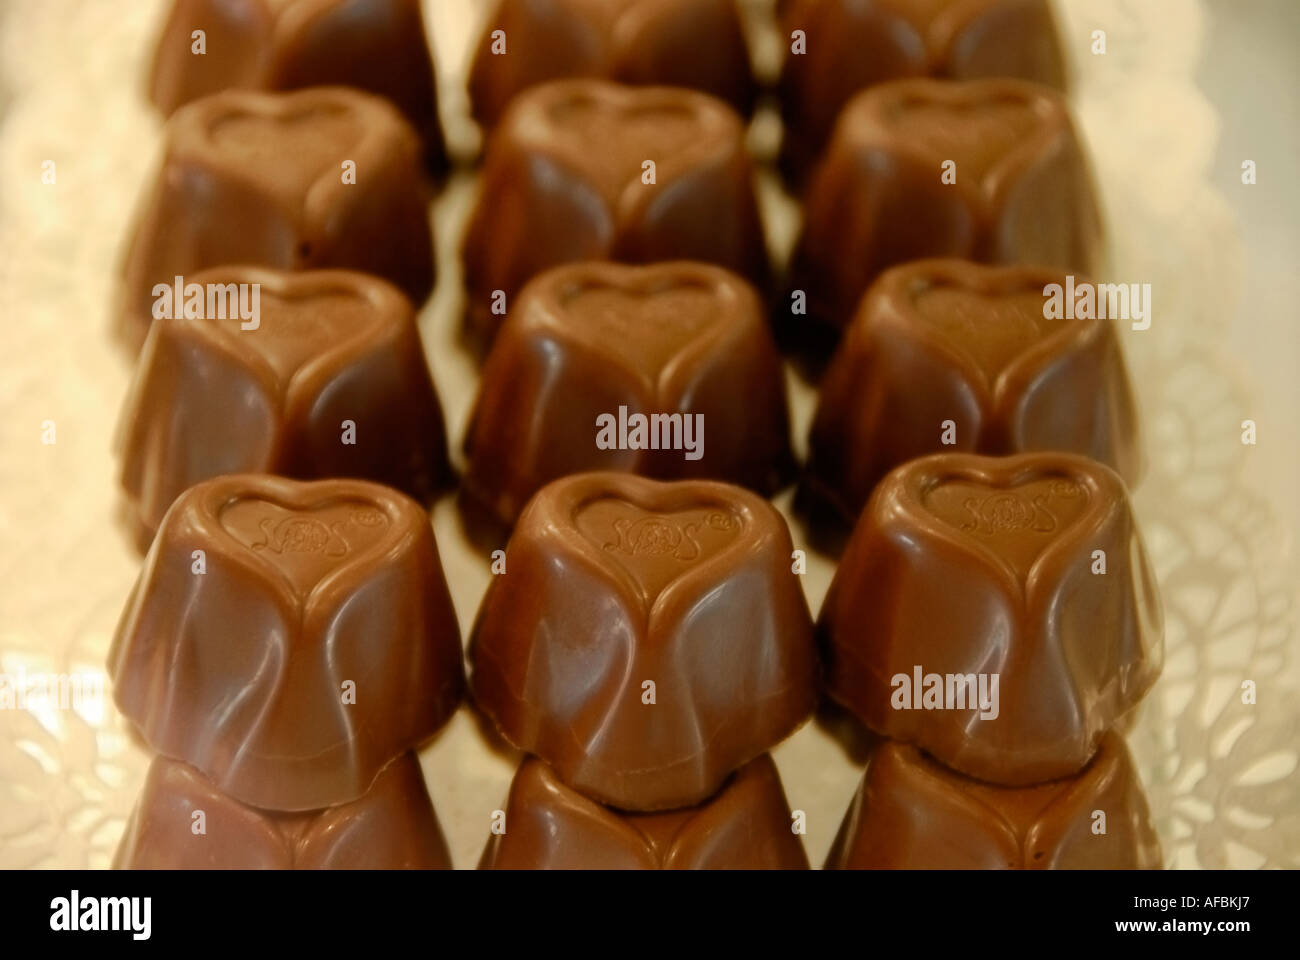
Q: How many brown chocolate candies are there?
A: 15